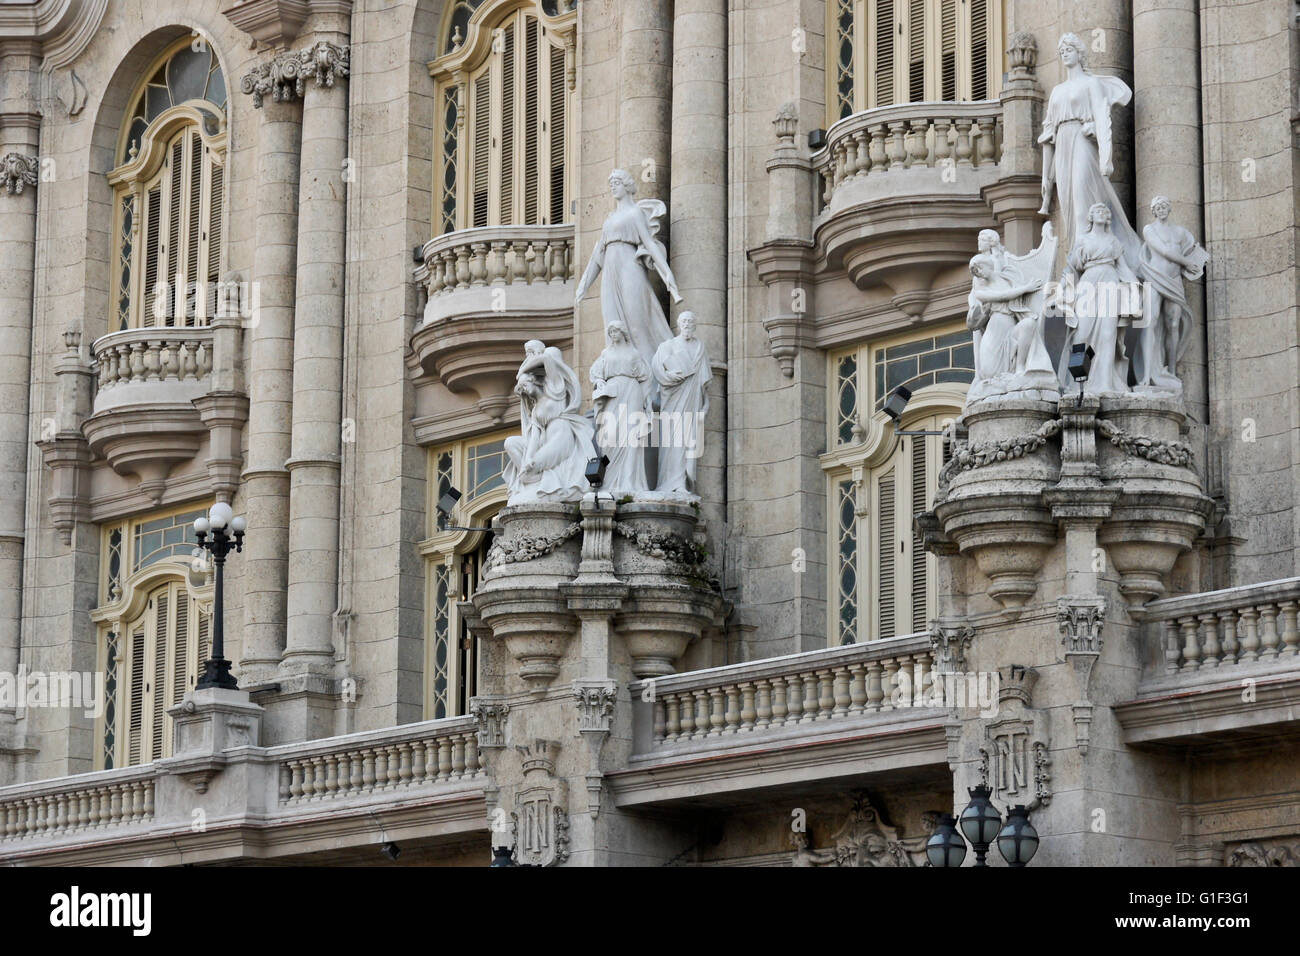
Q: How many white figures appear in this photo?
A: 10